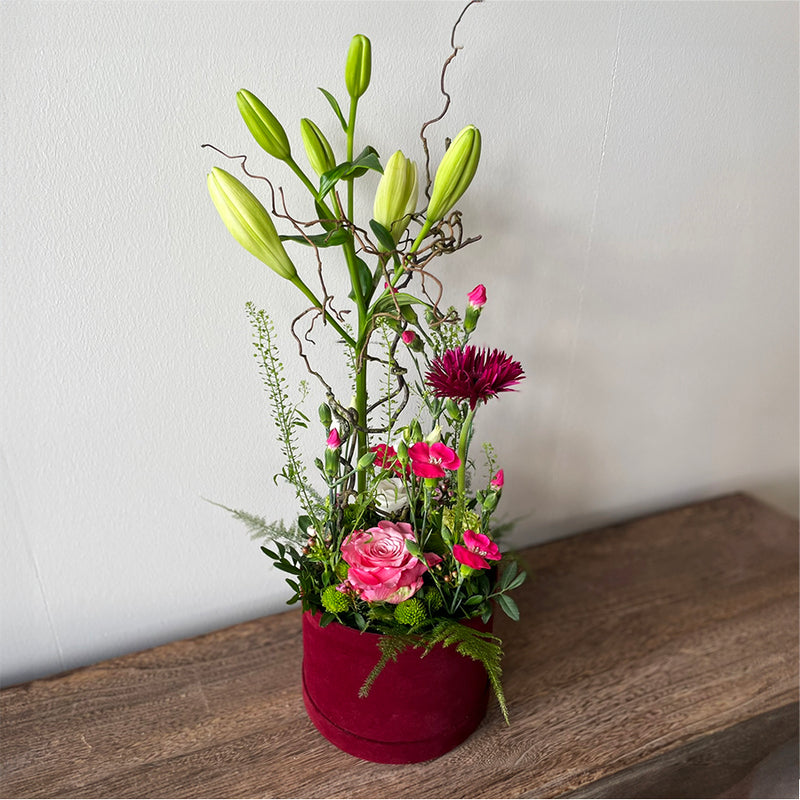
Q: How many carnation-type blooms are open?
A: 3